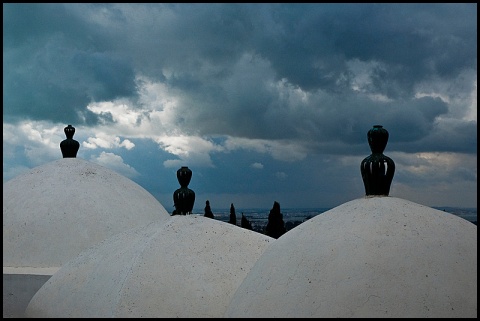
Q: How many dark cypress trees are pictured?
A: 4